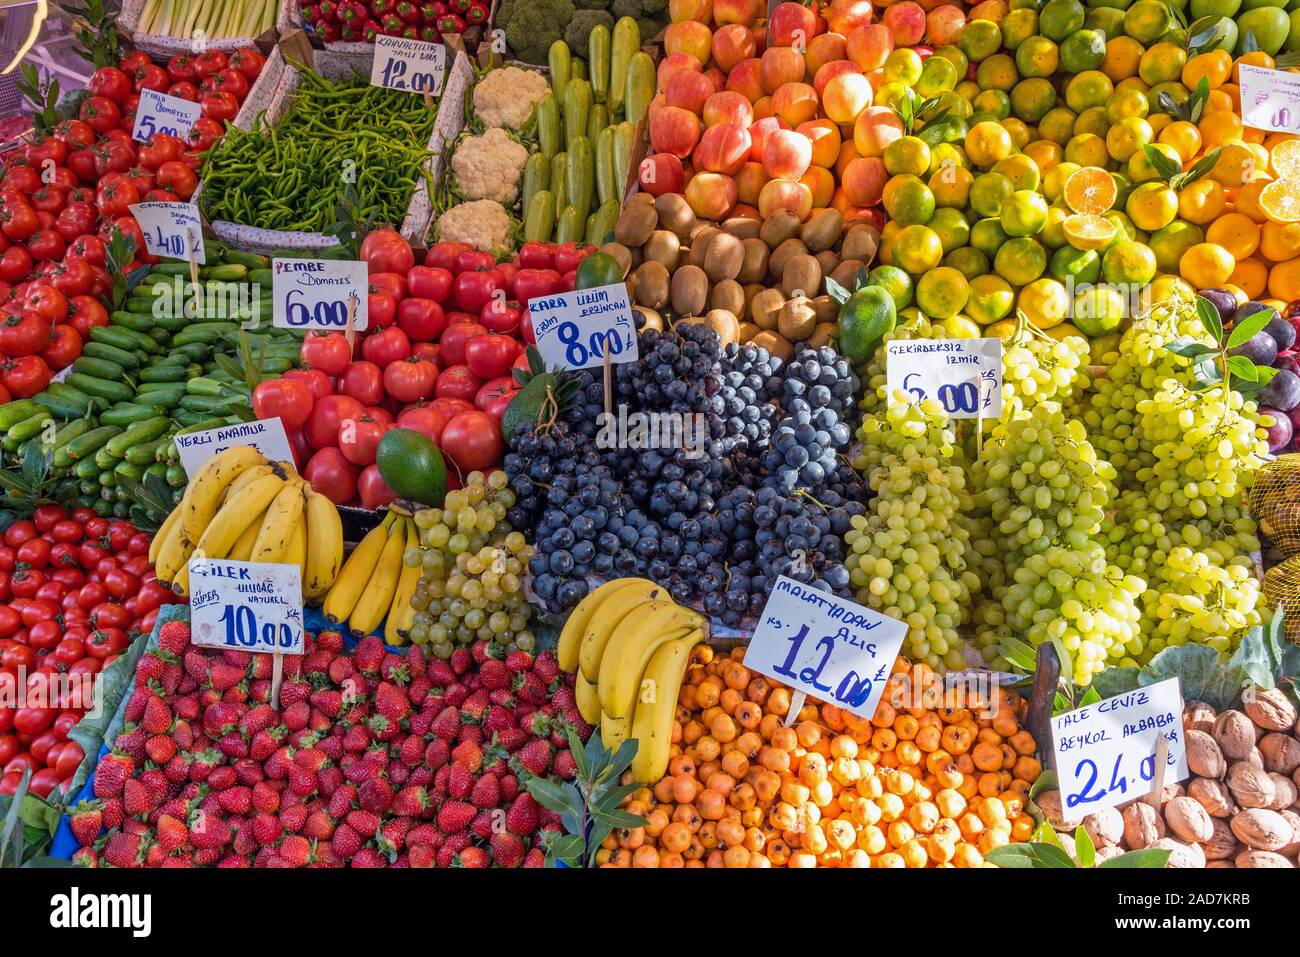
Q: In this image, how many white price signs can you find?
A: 11